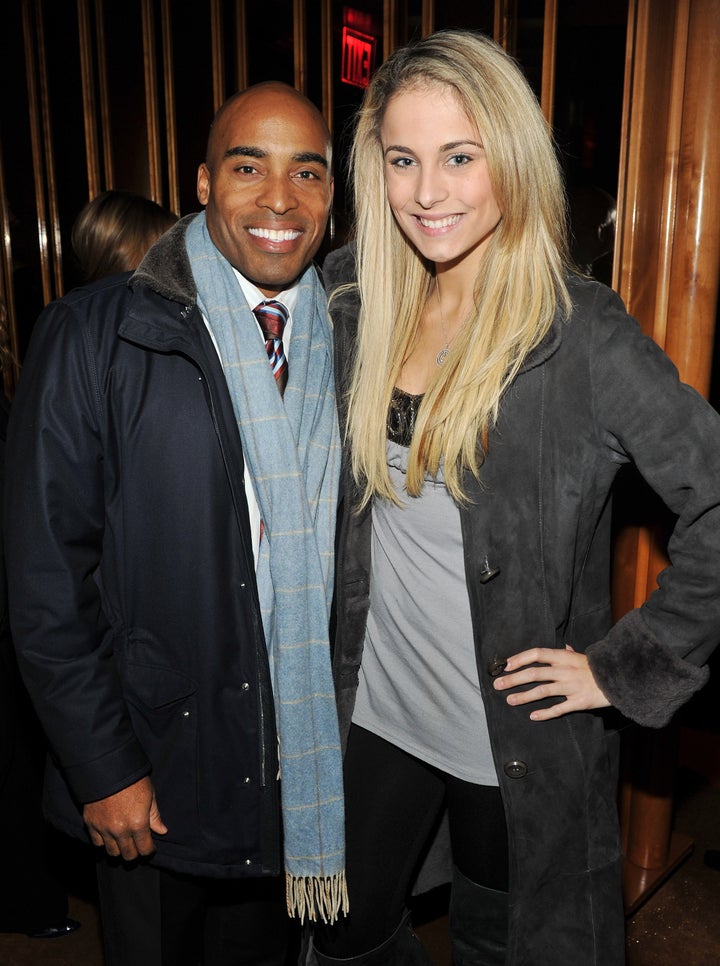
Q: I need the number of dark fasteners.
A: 3